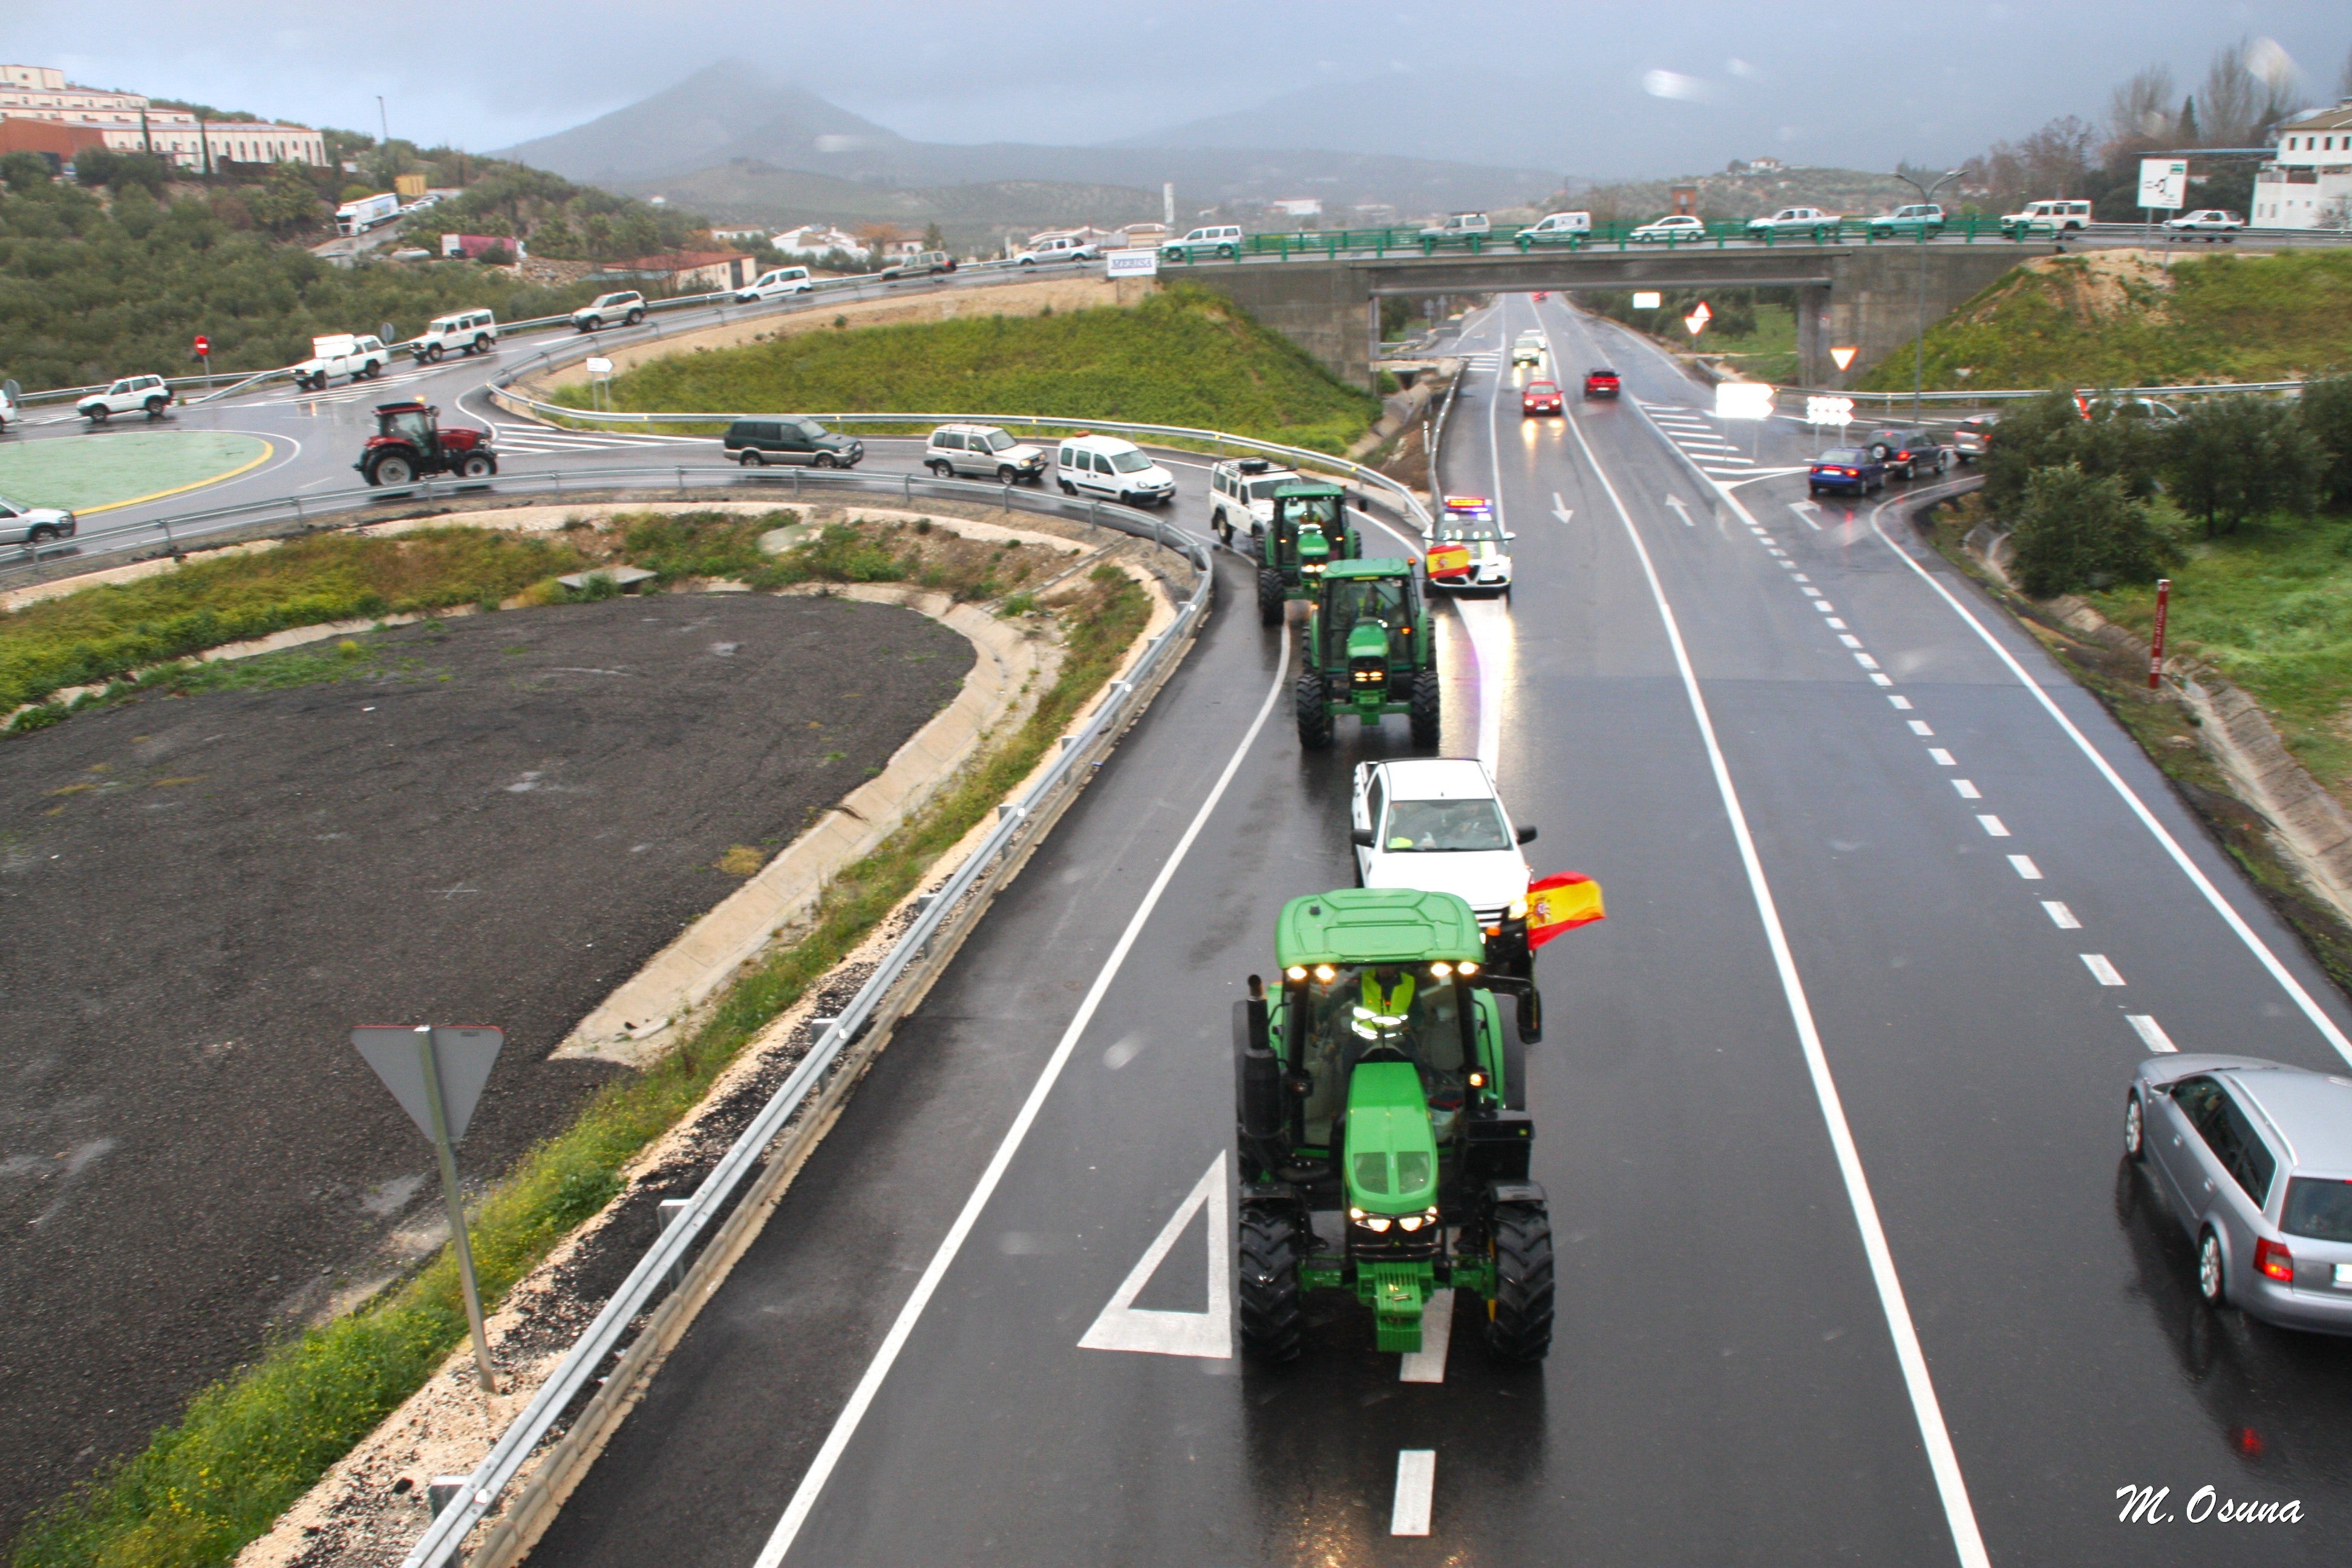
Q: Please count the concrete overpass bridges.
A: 1